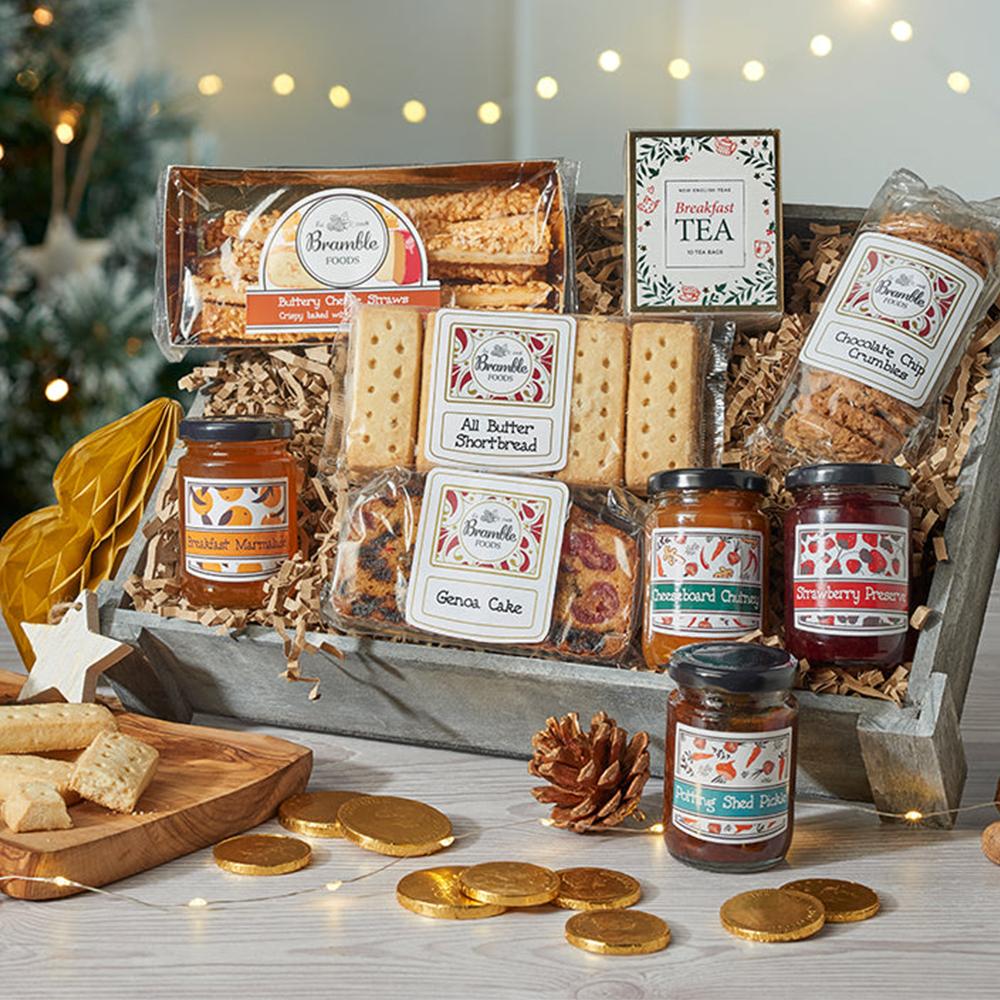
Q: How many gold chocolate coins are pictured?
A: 9